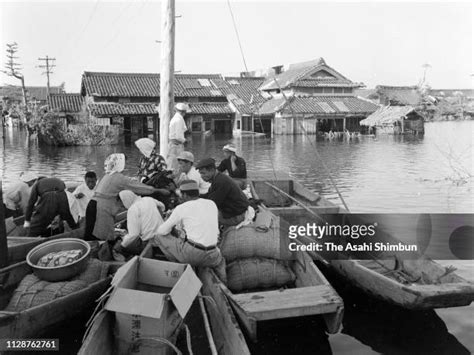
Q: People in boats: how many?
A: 11